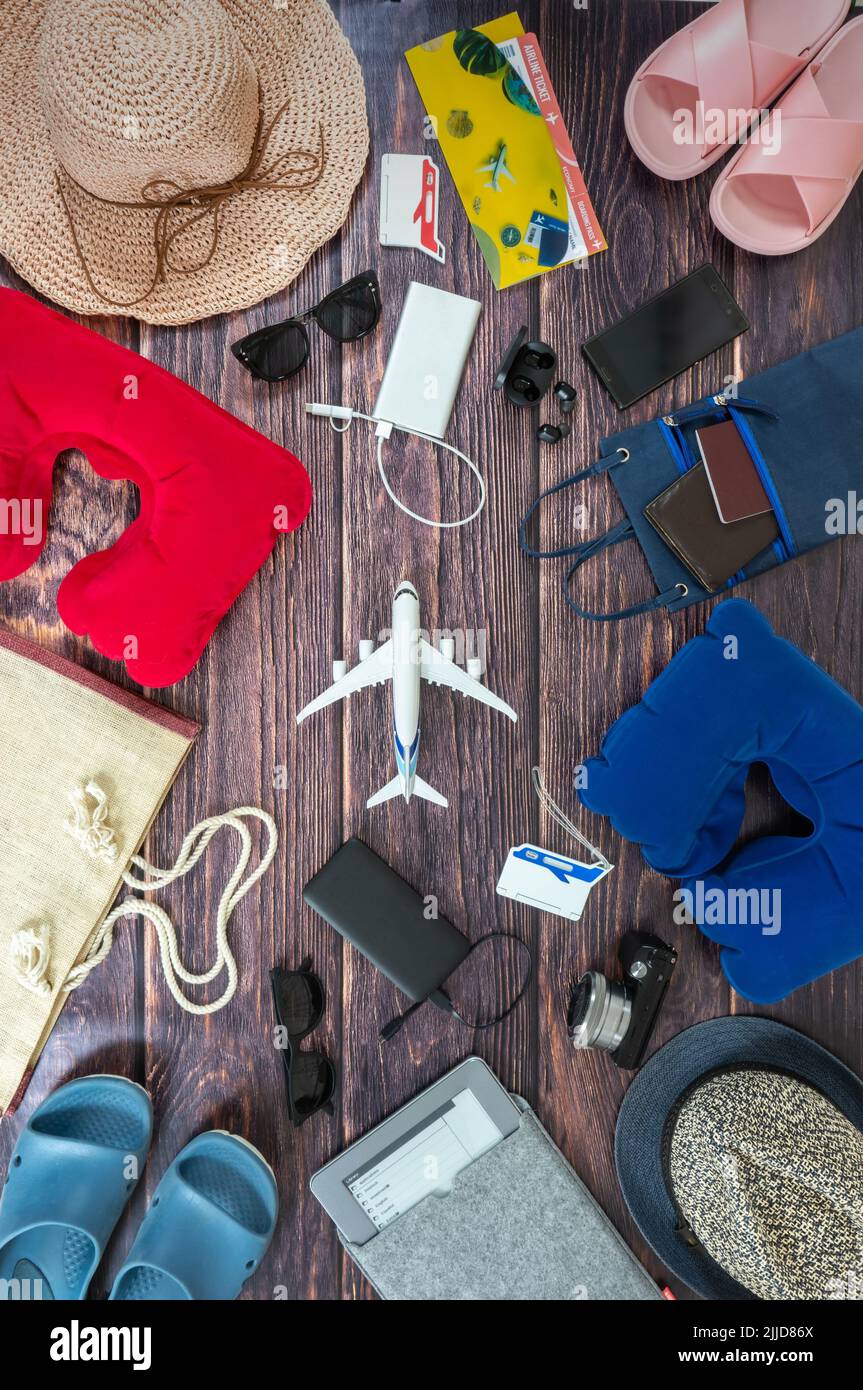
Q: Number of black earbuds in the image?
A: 2